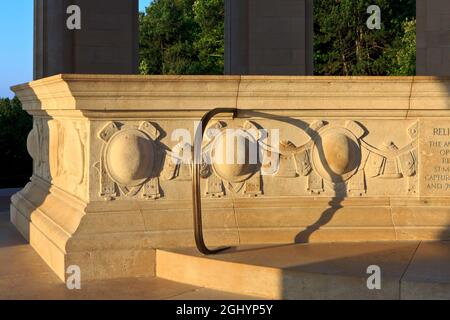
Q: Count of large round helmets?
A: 3